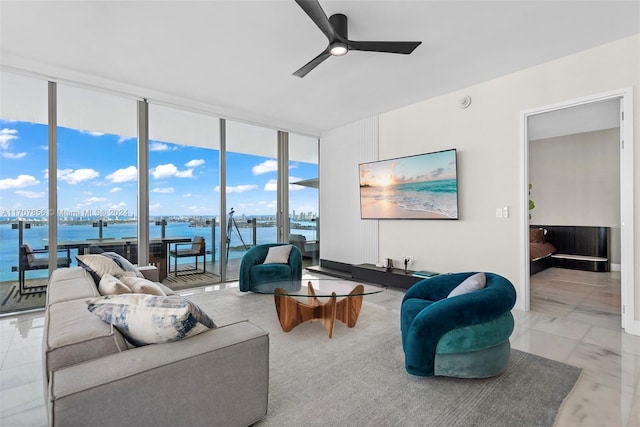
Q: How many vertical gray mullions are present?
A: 4